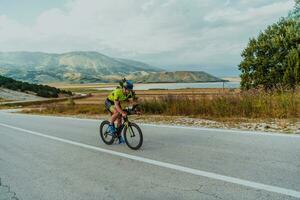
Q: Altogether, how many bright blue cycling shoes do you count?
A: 2